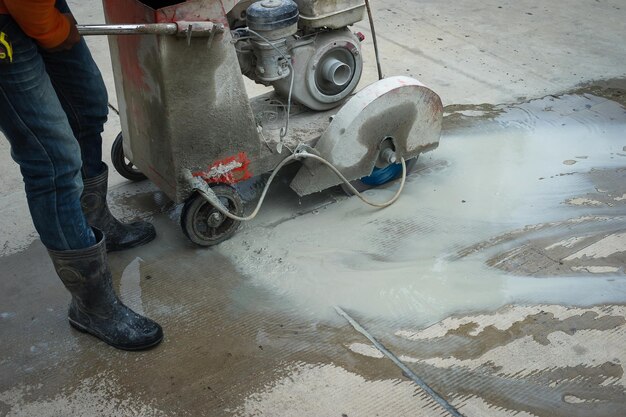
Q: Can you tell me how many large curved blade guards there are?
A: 1